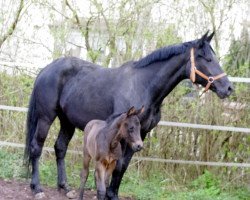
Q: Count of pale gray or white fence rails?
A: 3